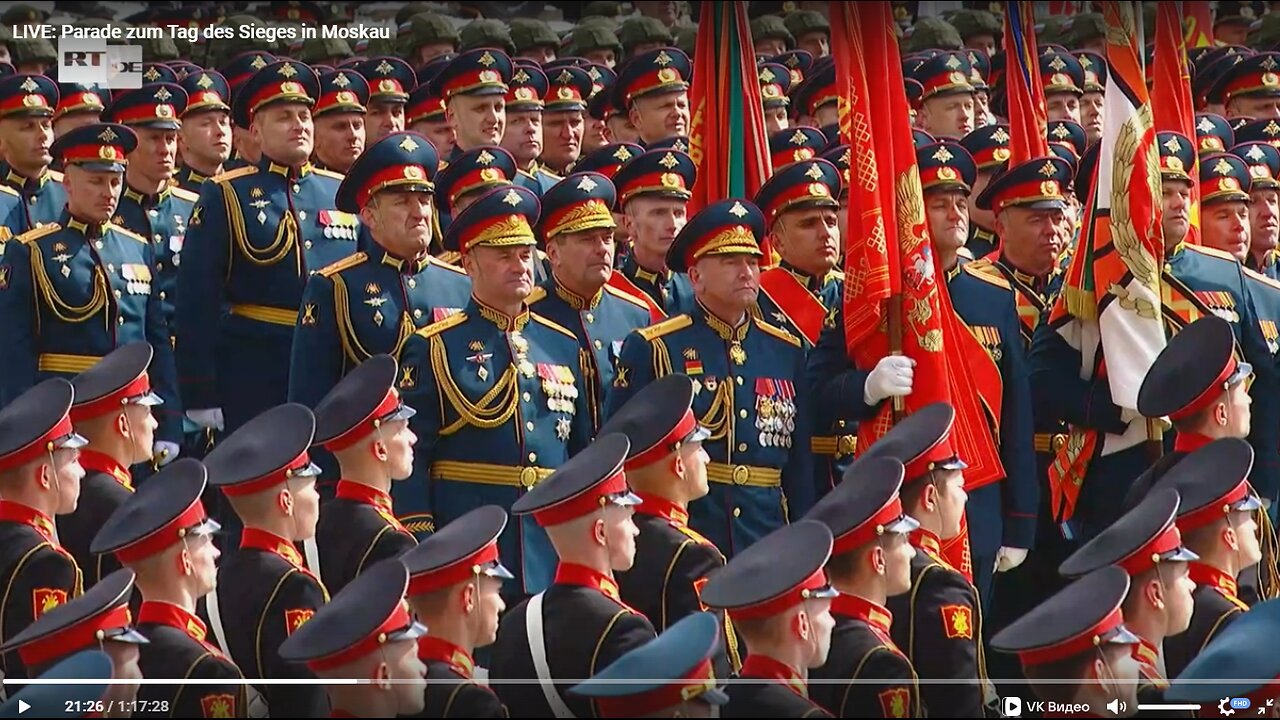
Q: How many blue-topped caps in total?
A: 3